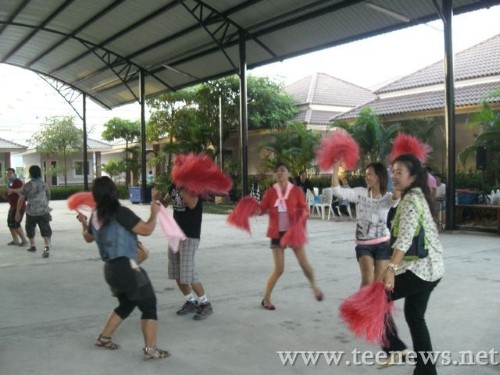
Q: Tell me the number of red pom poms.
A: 7